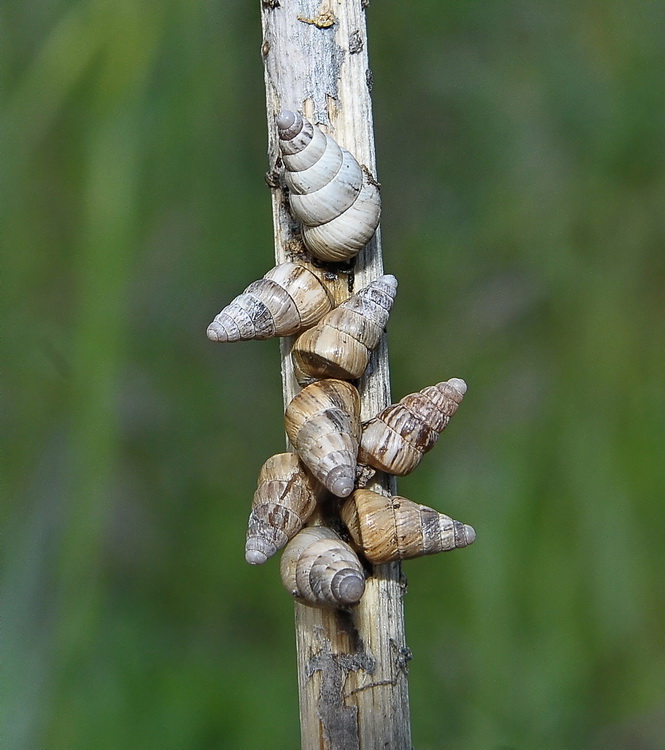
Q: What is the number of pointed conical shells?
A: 8